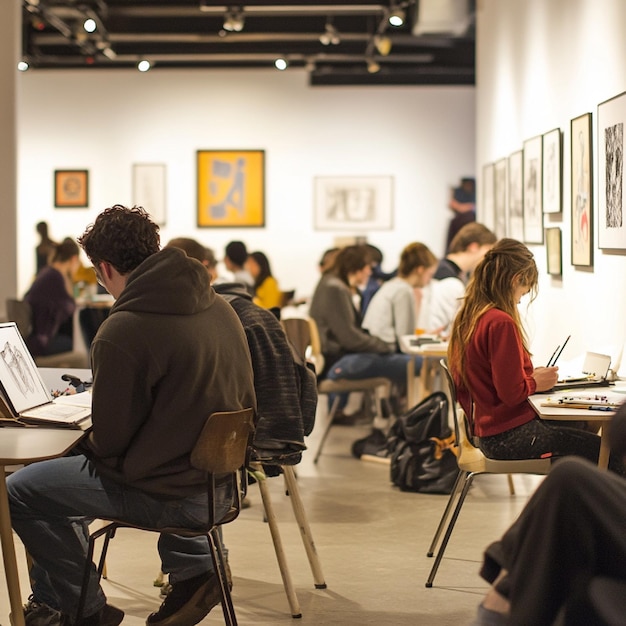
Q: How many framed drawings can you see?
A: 12